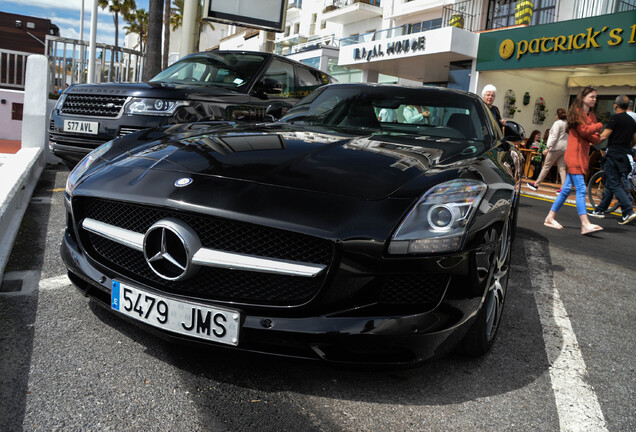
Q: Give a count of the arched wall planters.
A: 2